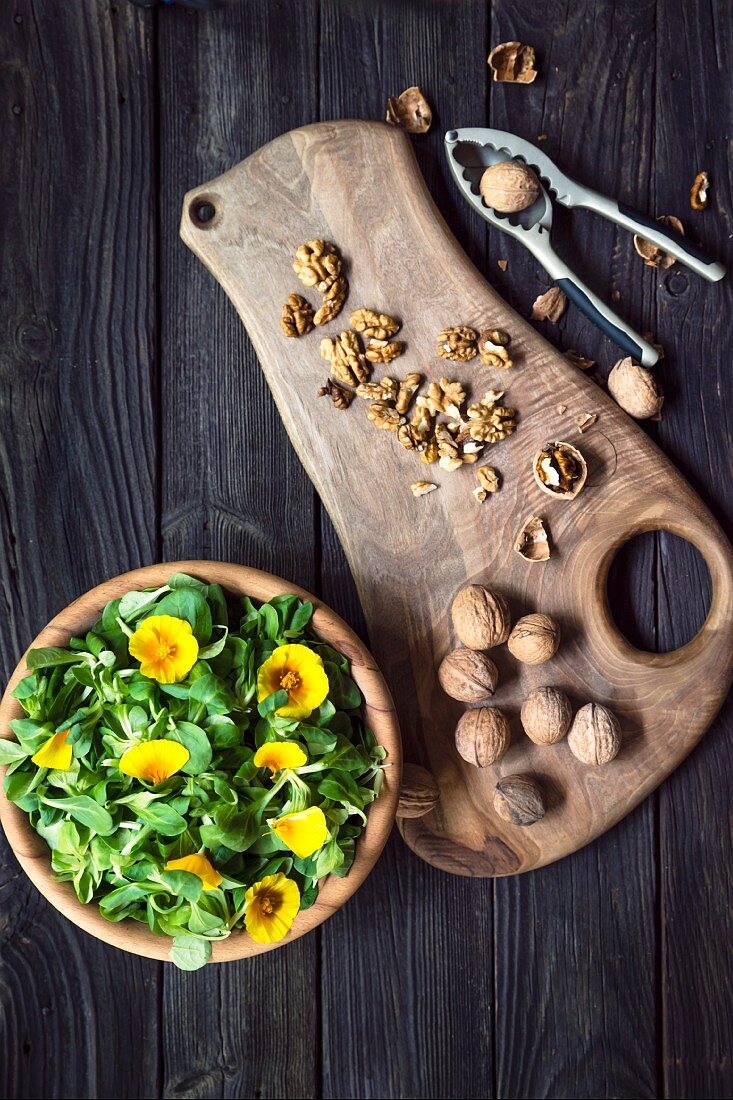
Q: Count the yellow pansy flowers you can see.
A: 8